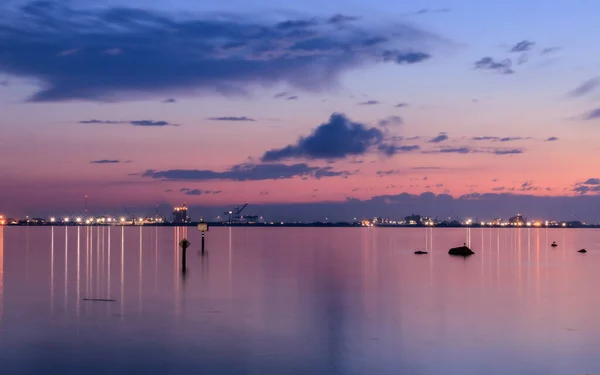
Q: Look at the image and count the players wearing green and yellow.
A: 0